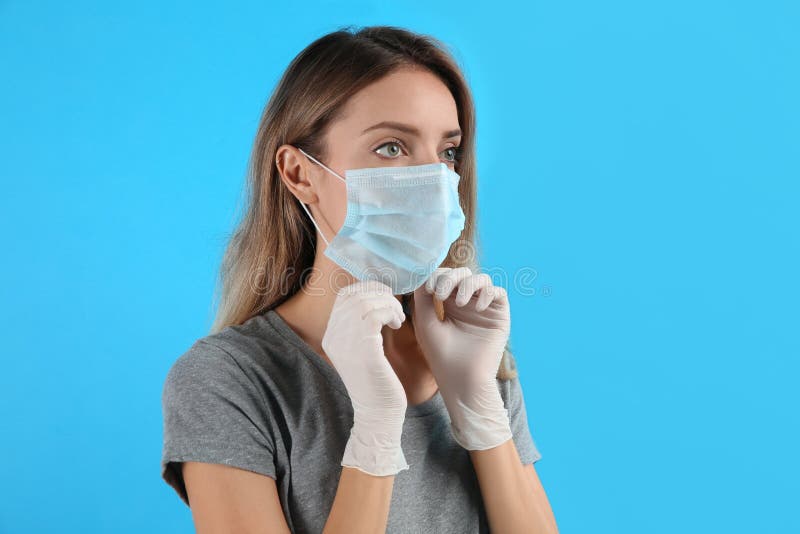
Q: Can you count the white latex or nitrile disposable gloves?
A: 2